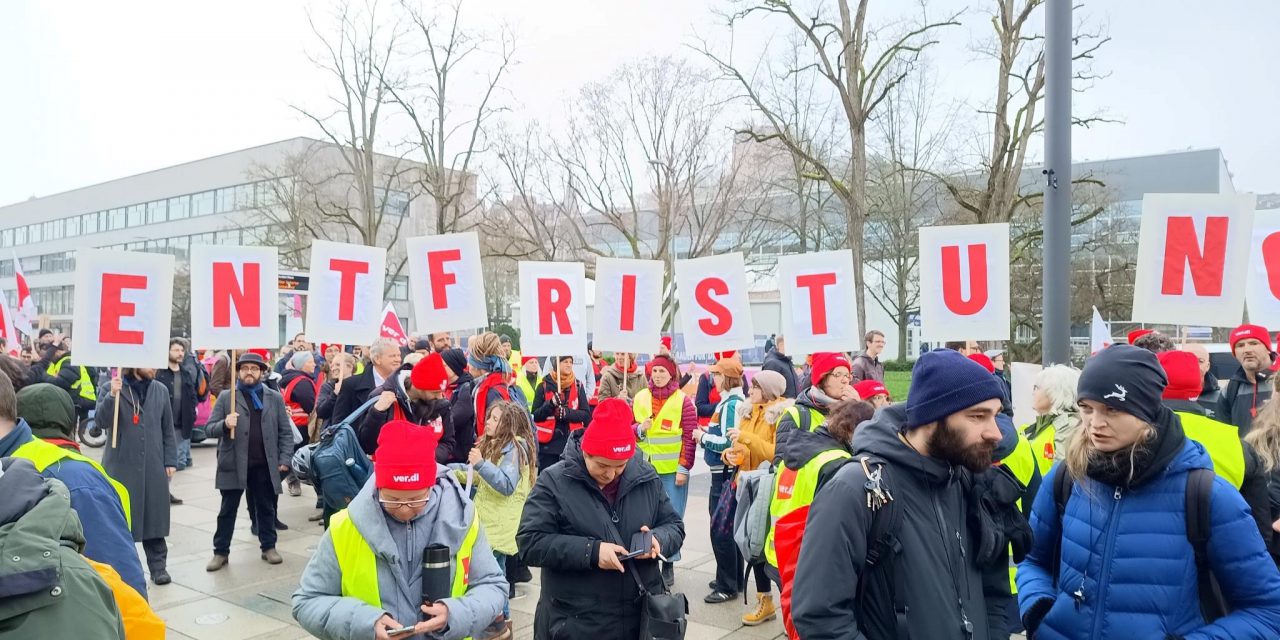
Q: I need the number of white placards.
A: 11